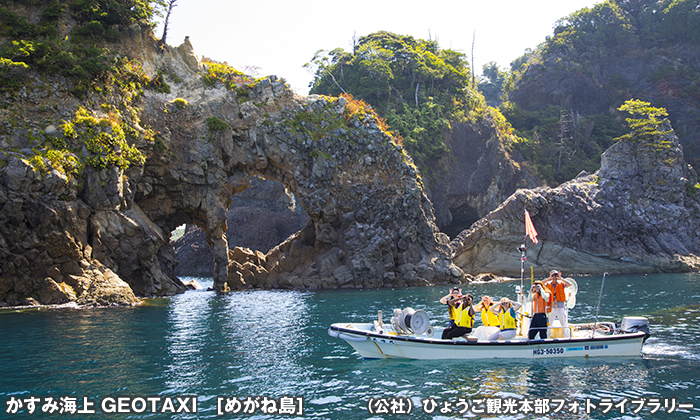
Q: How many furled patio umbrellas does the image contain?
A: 0